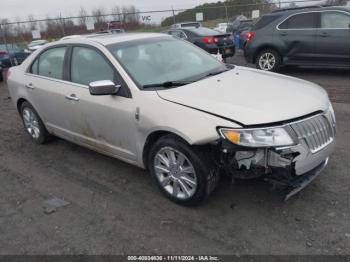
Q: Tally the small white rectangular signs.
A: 4